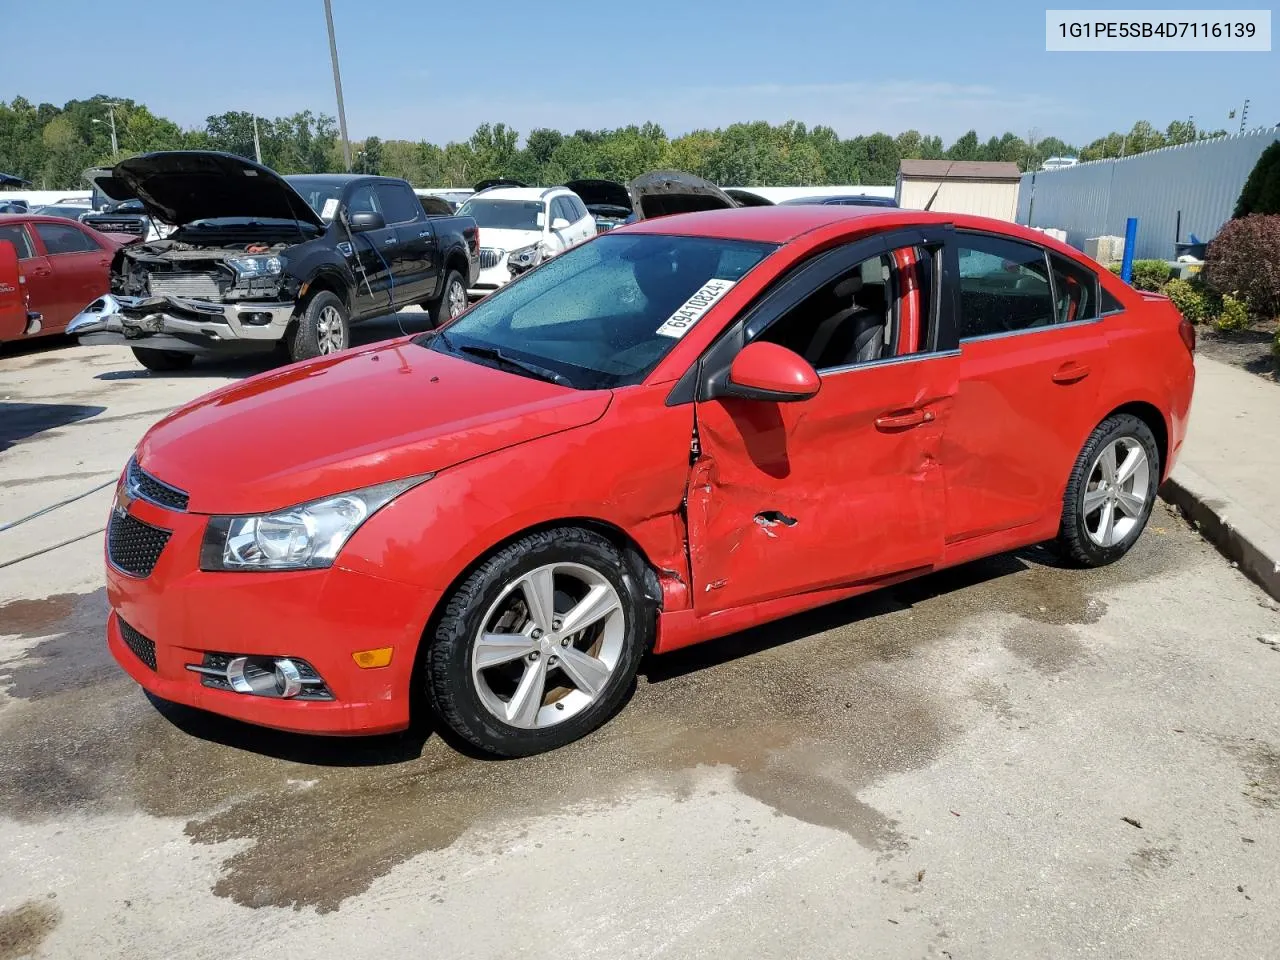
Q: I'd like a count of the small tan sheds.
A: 1